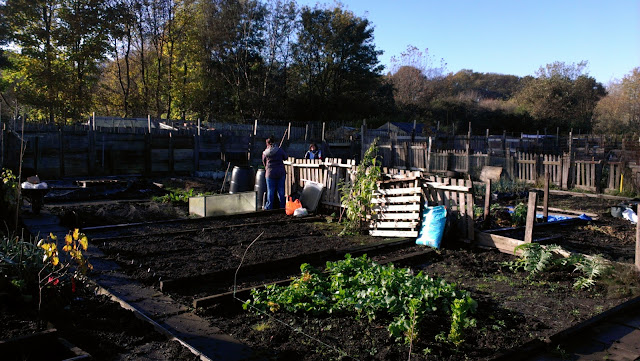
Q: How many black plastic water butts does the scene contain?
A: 2